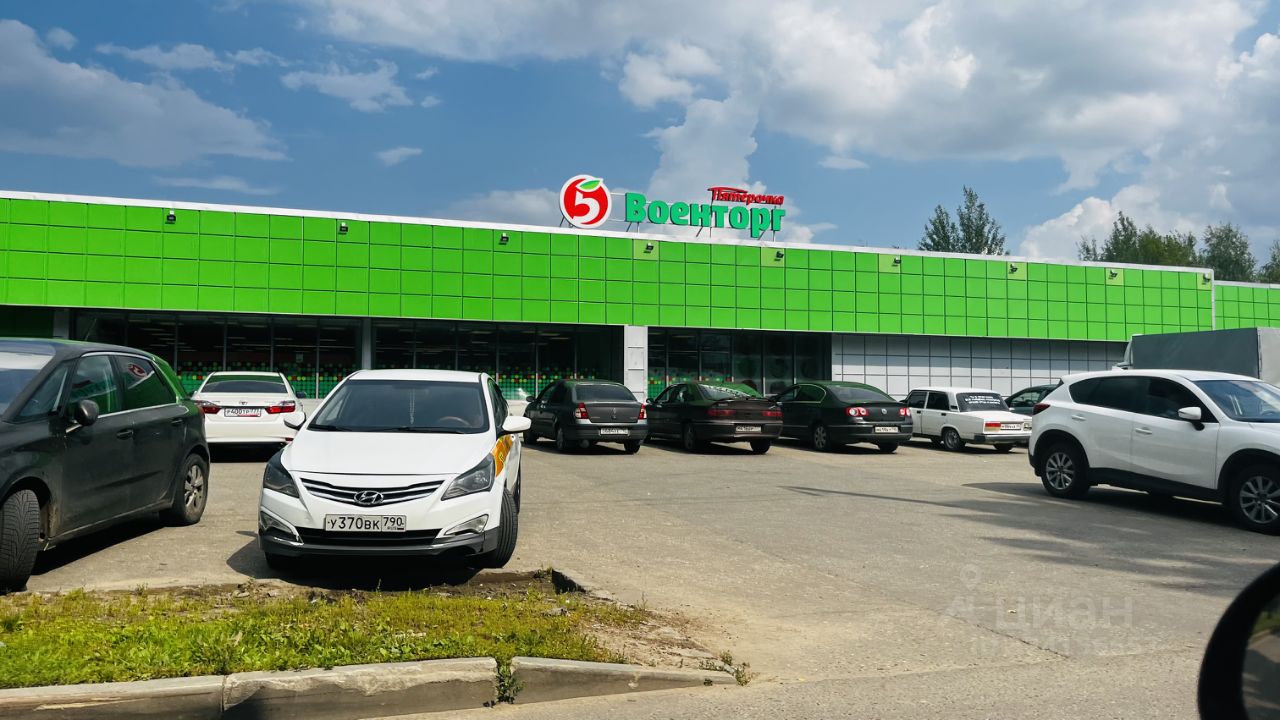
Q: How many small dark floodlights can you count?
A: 9